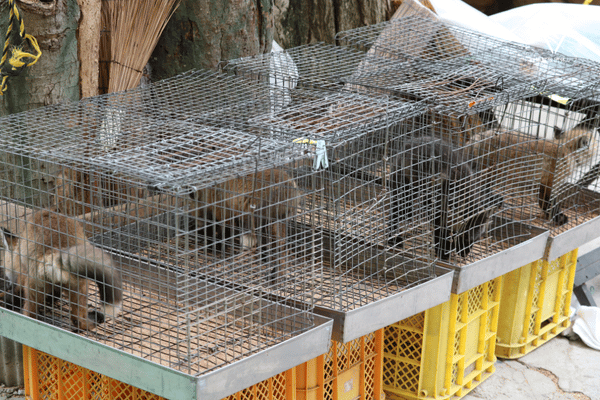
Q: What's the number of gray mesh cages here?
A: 4